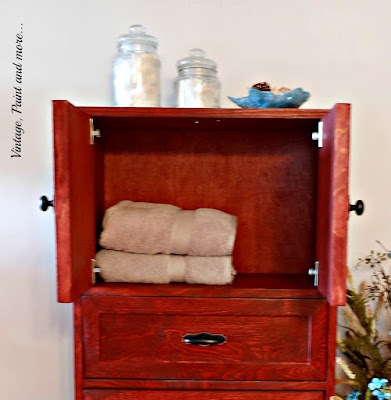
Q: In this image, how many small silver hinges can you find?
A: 4